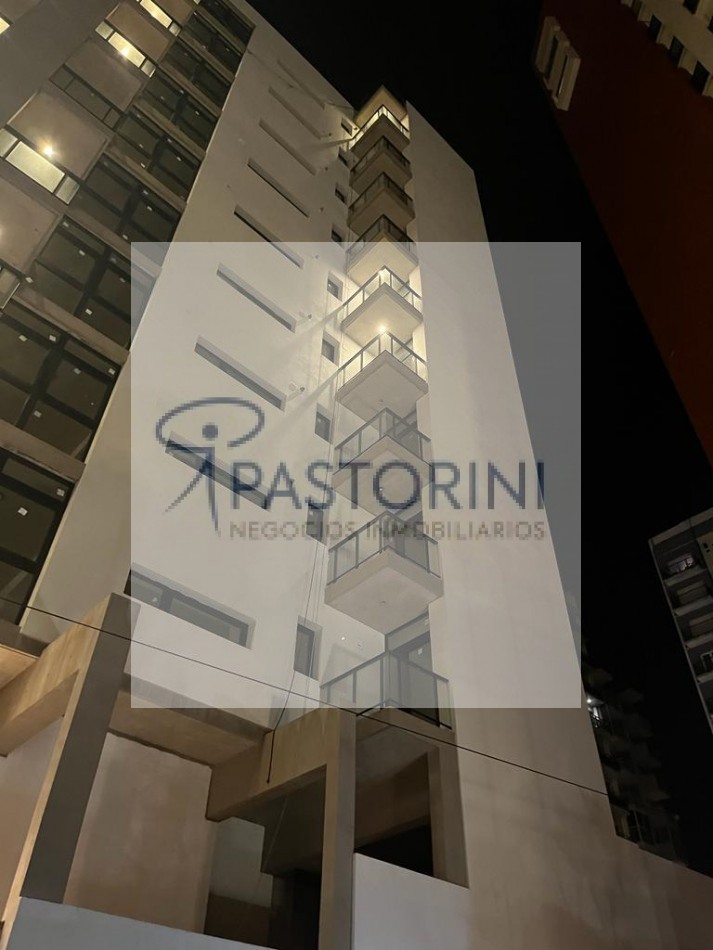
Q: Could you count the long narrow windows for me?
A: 9